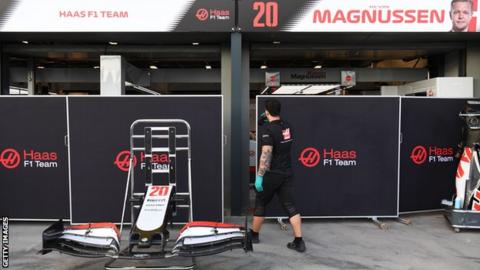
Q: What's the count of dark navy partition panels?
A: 4